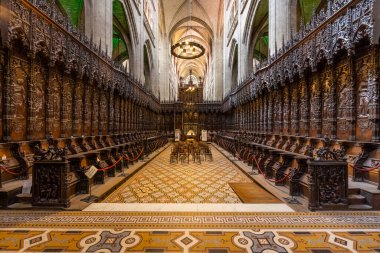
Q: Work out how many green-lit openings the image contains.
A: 4